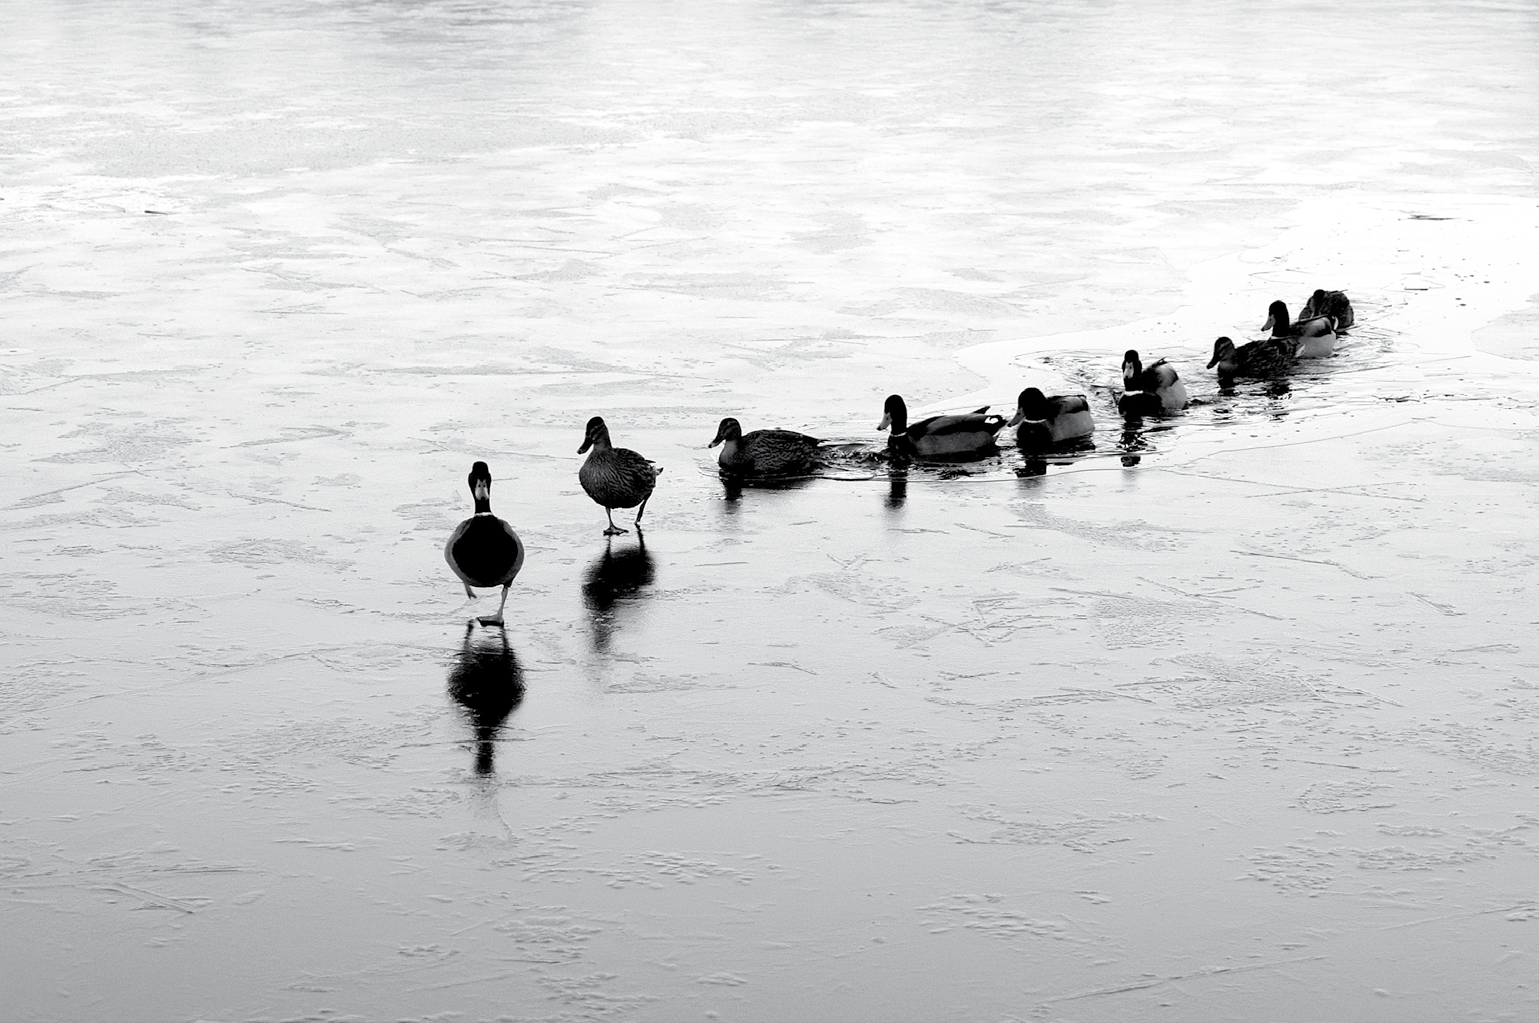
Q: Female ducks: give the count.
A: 4